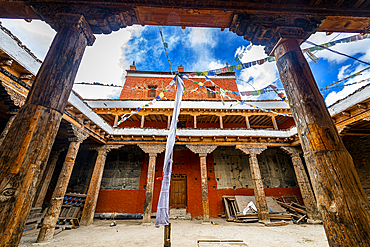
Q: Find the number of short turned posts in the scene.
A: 7